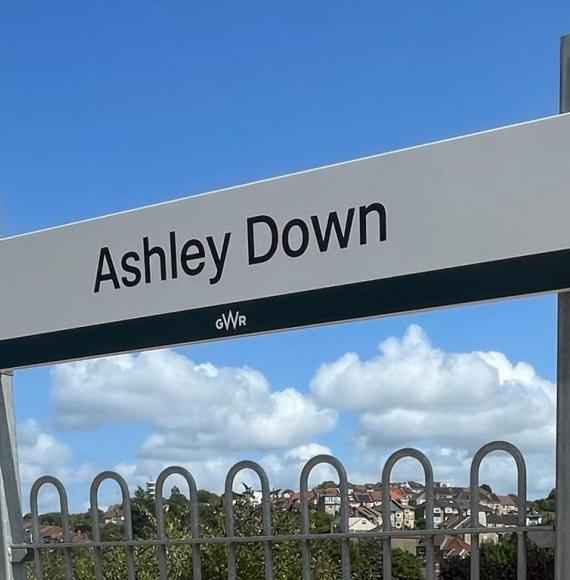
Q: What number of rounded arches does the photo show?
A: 7